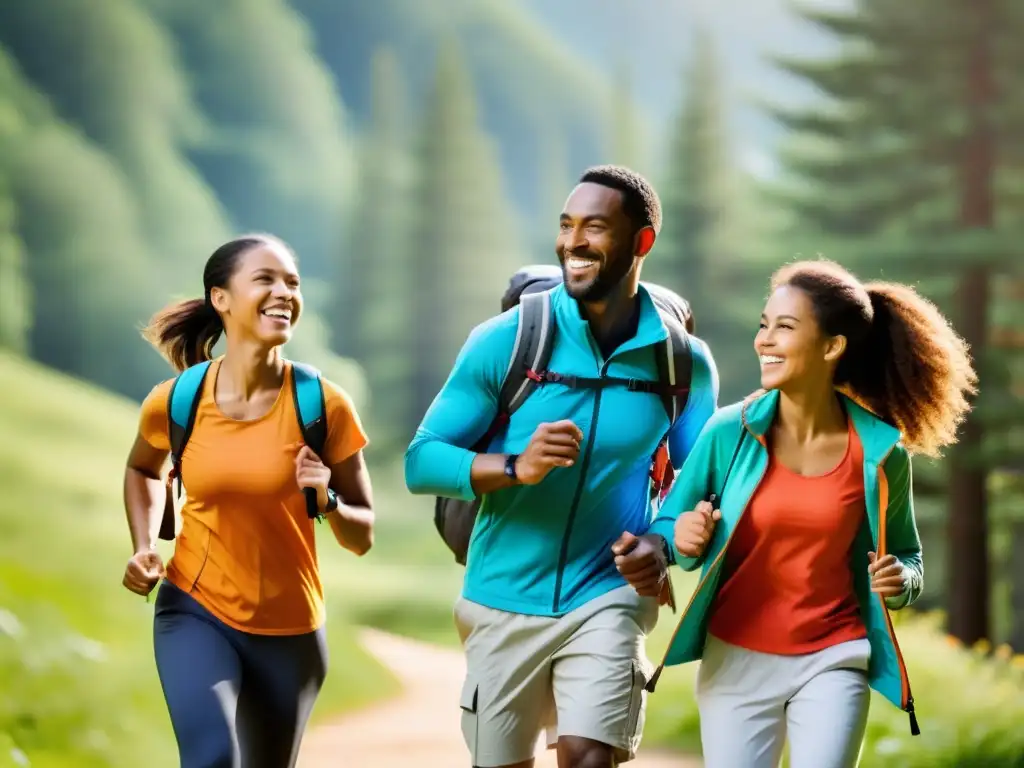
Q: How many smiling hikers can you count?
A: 3